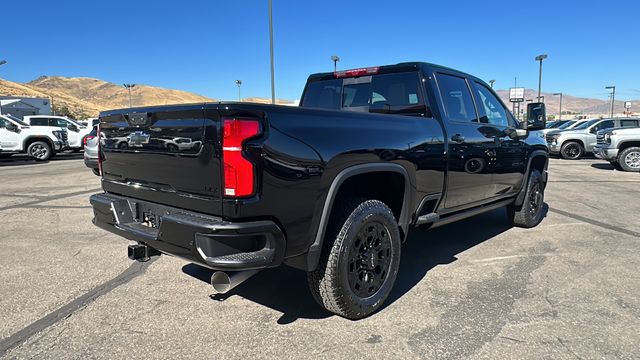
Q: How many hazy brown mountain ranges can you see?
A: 2